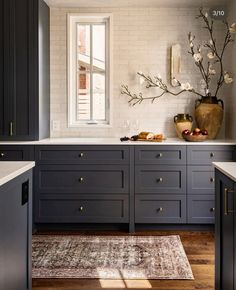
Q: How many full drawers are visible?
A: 6